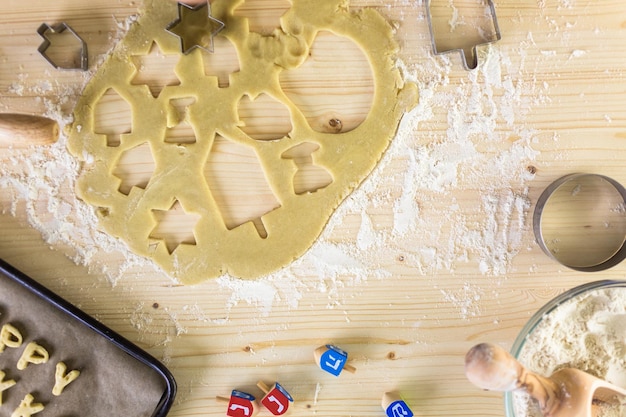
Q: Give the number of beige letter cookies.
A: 5